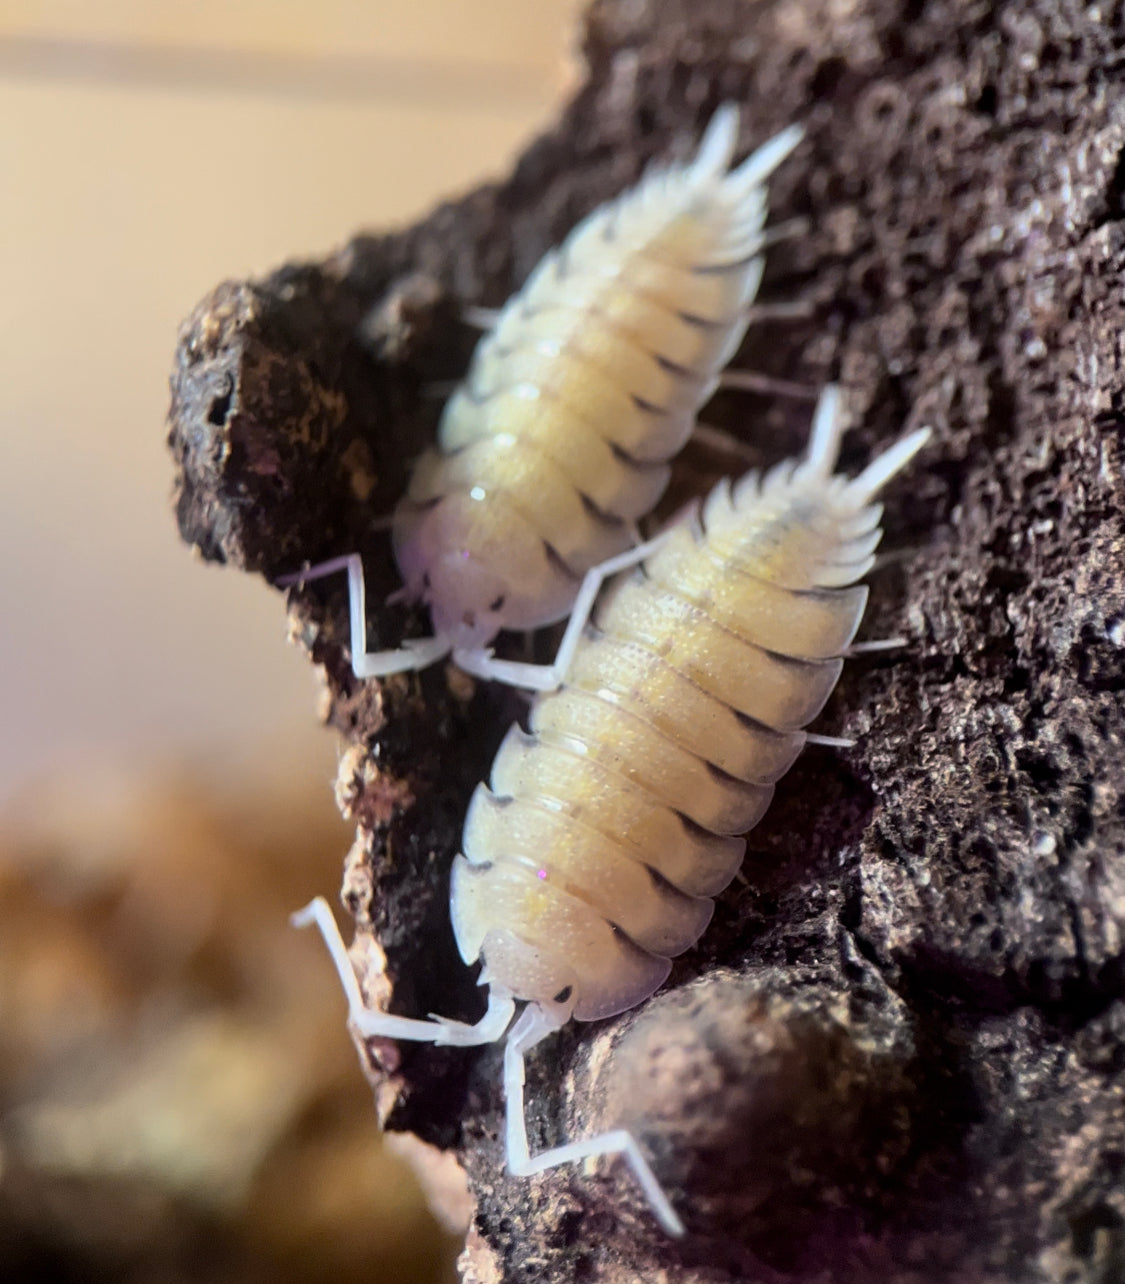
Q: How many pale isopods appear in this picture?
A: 2